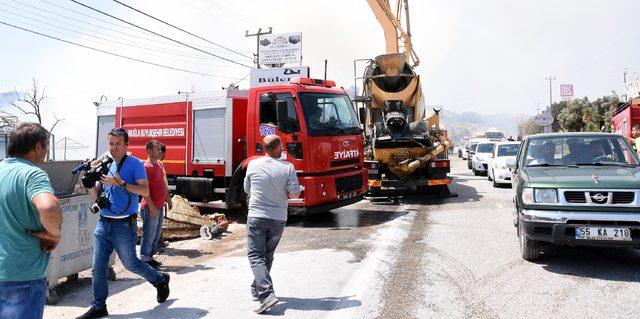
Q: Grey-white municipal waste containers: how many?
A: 1